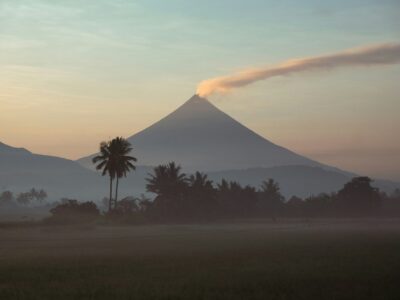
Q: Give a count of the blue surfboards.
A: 0